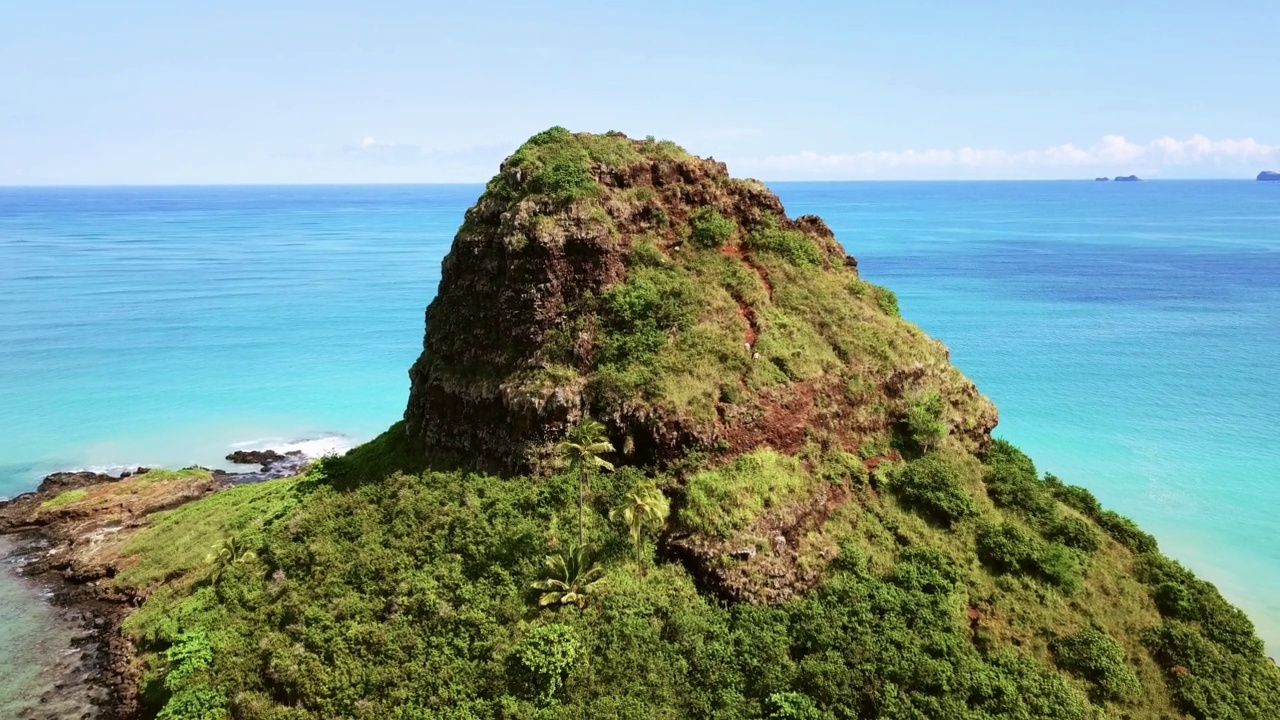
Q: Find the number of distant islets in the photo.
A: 3